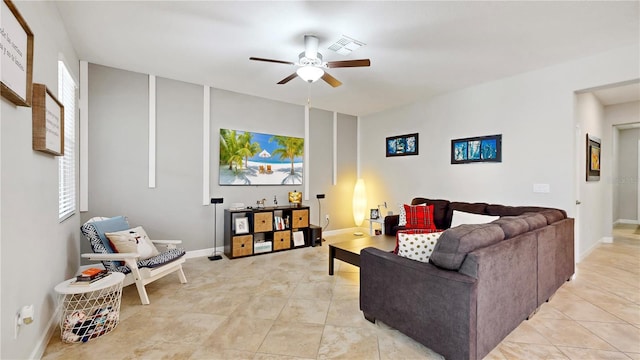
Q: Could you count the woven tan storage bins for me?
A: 4